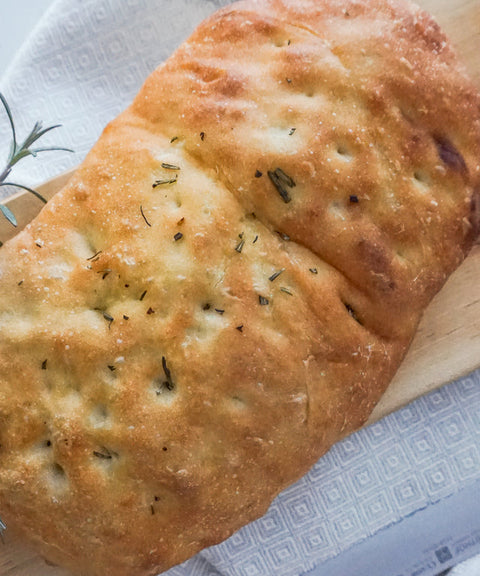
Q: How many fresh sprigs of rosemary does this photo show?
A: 1